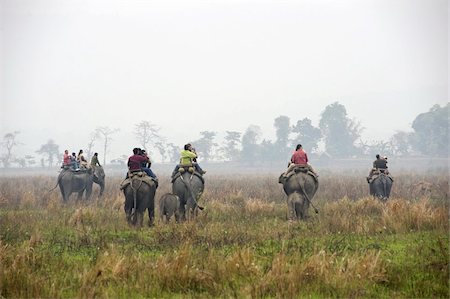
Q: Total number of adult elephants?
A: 5